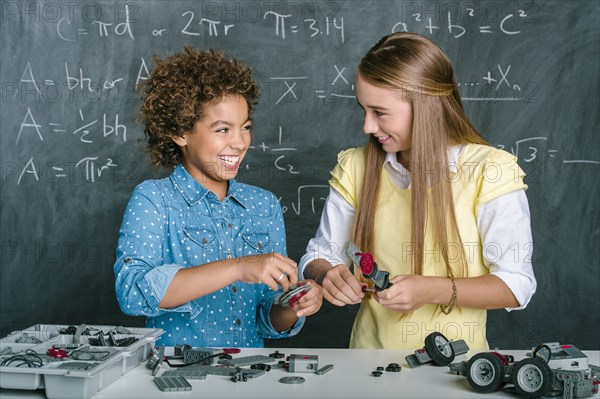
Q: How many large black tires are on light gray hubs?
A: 3